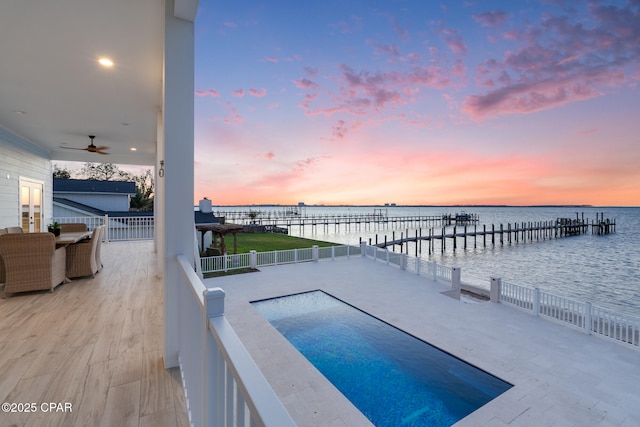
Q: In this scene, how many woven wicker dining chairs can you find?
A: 6